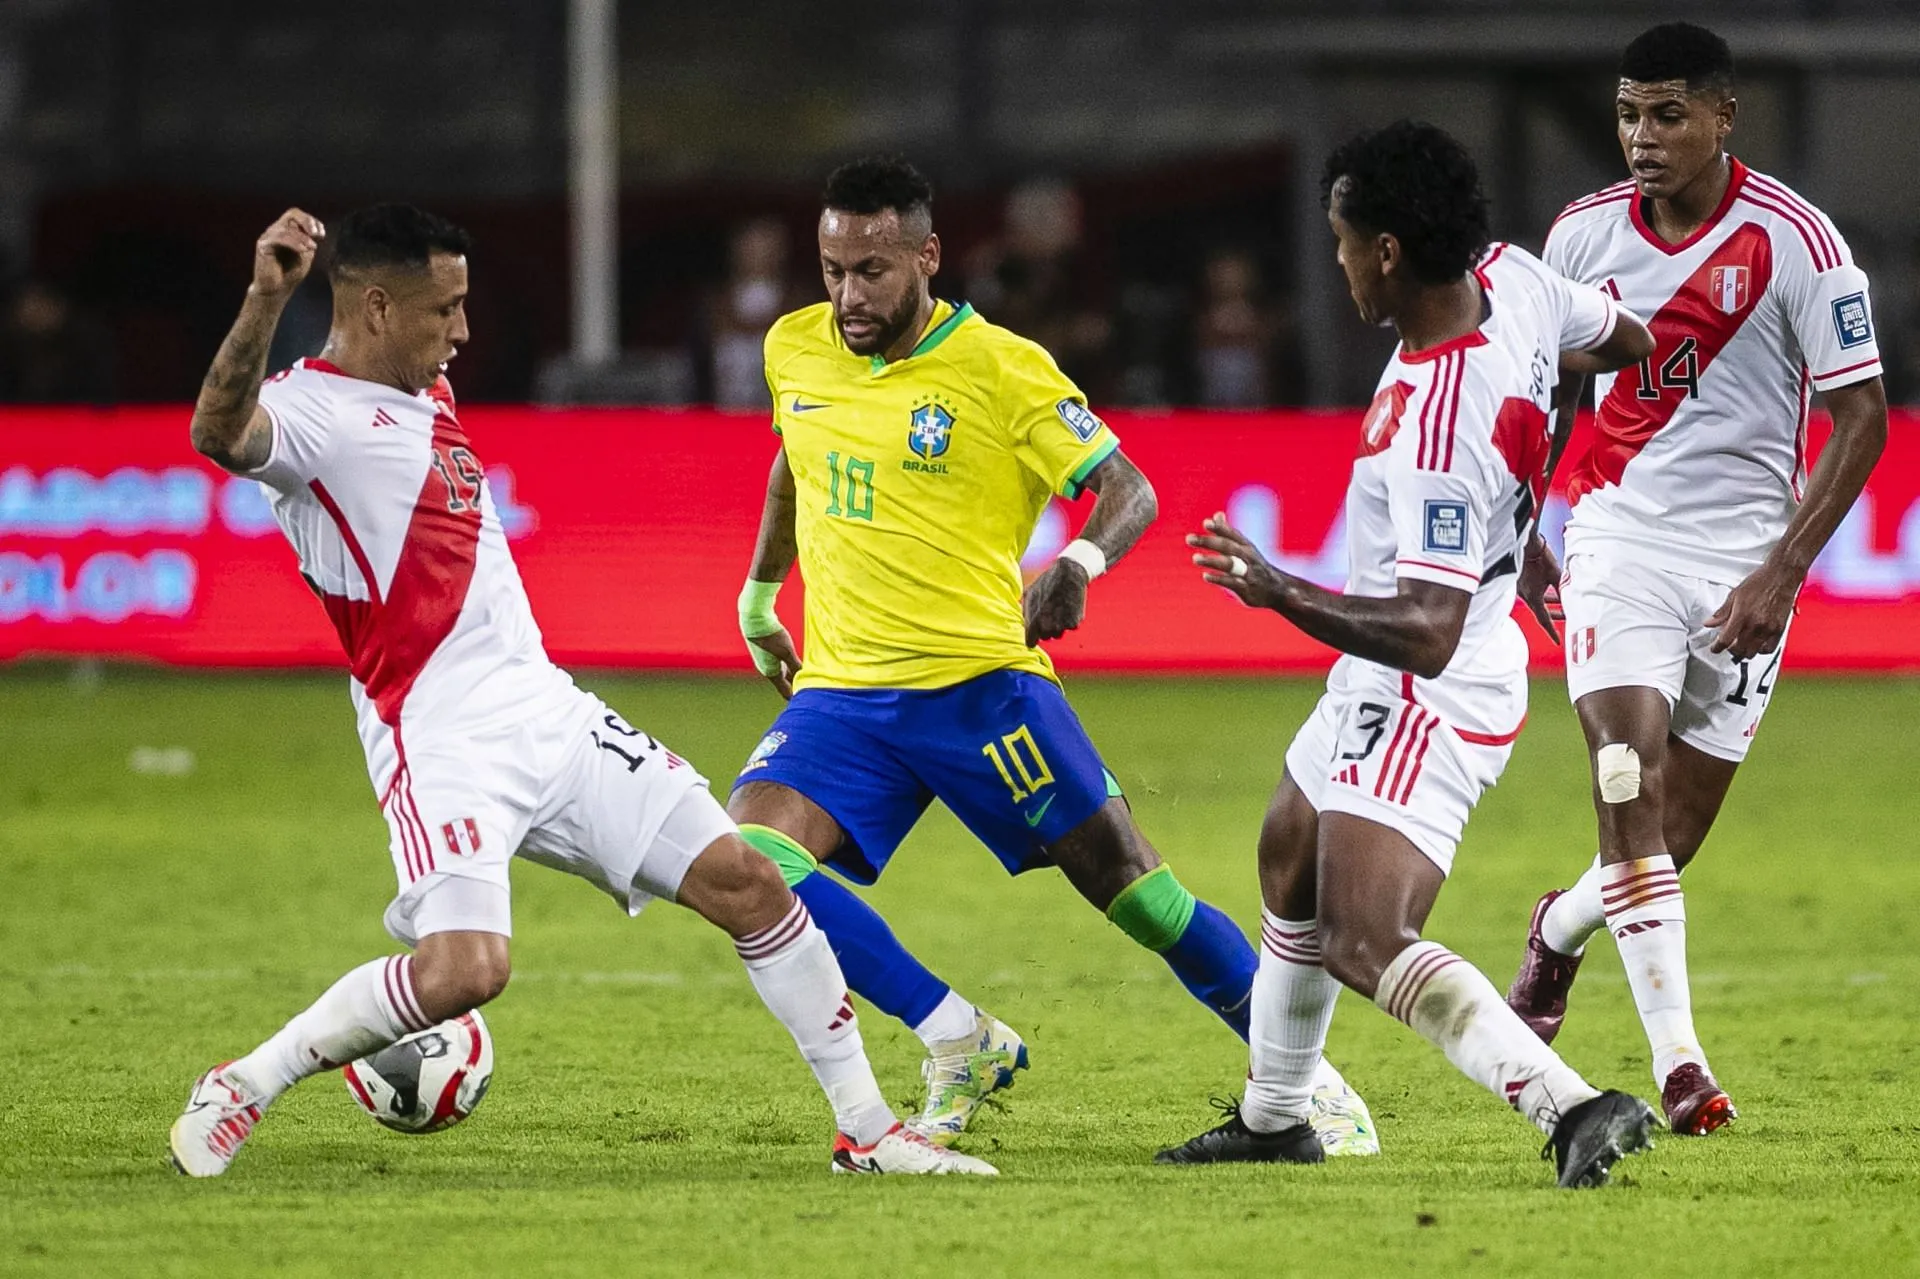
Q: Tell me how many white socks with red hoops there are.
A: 5